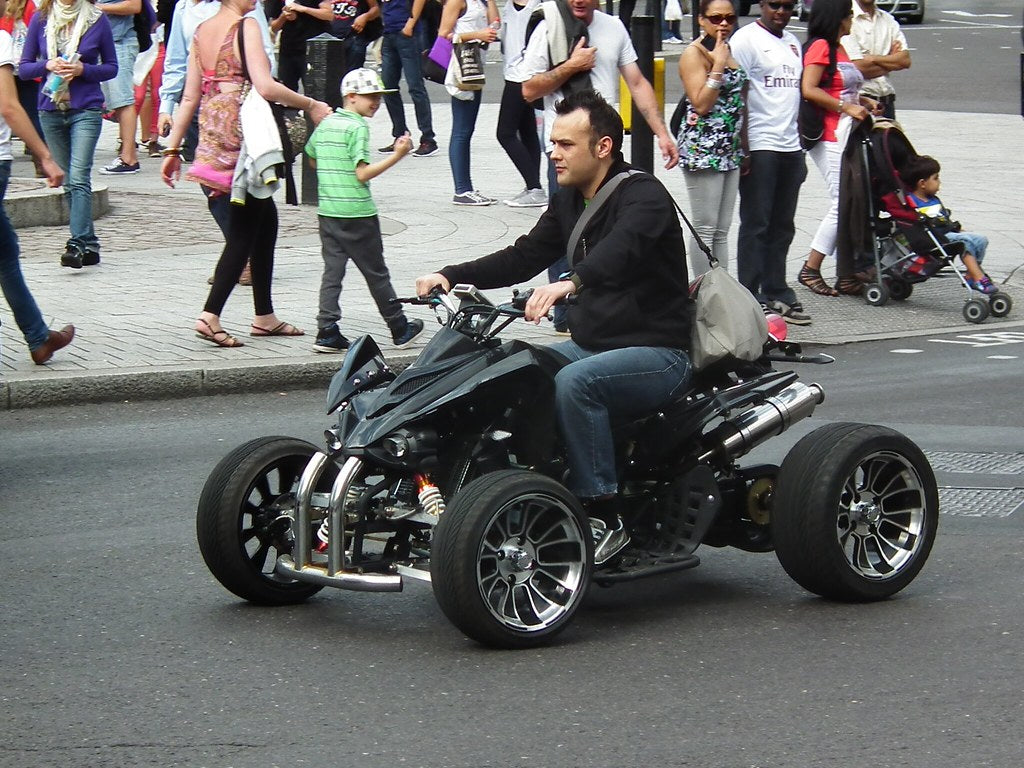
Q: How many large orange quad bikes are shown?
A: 0